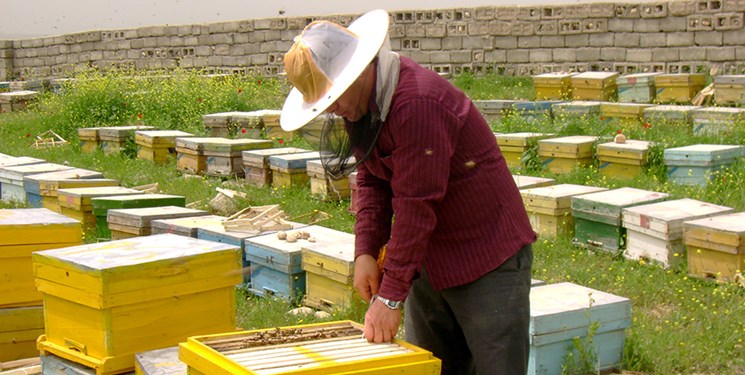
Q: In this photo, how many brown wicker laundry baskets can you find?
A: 0